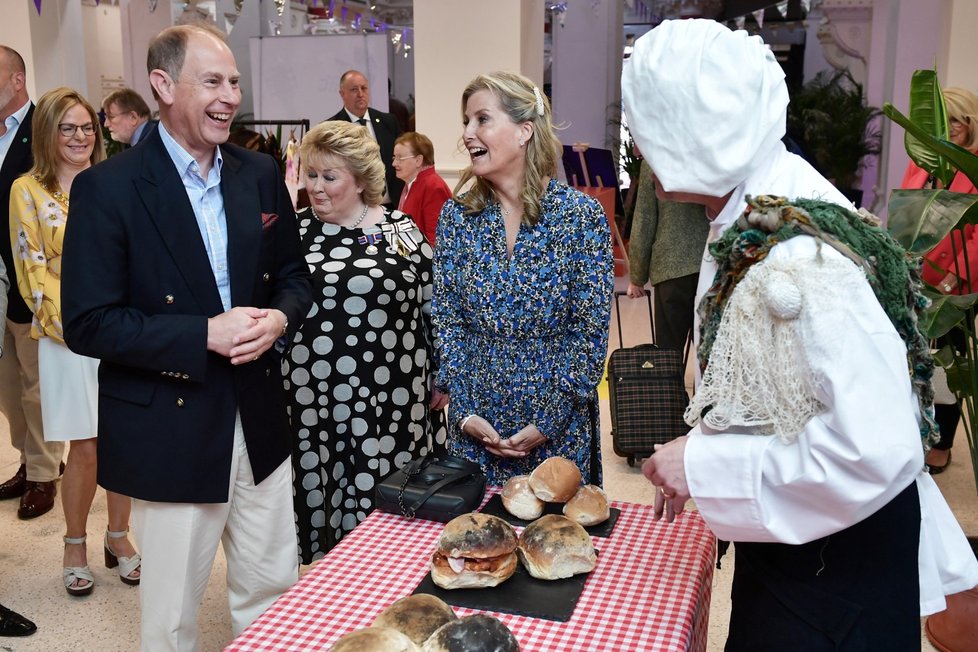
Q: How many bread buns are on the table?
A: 8